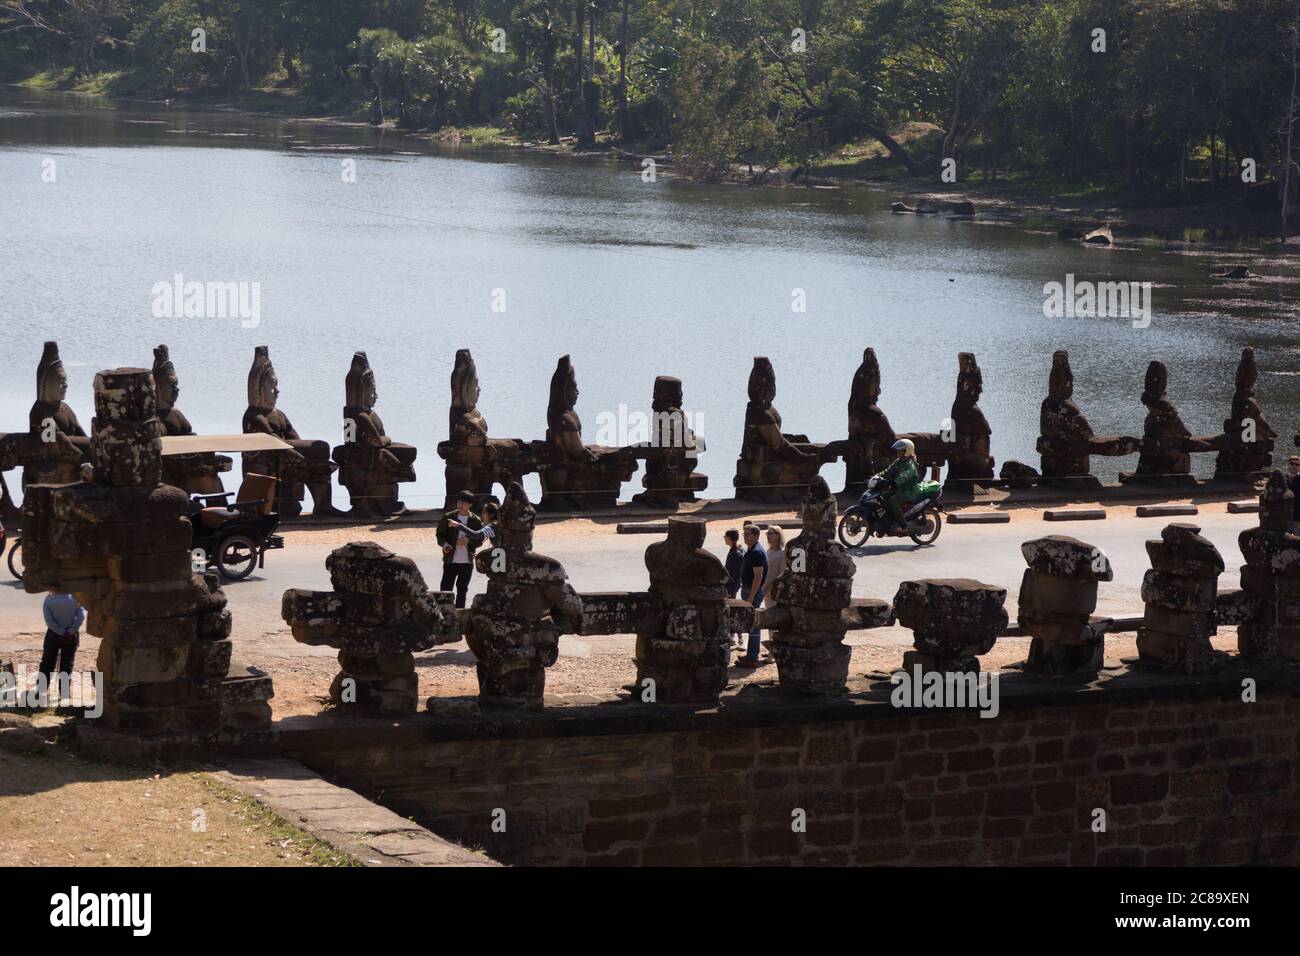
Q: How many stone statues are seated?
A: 13